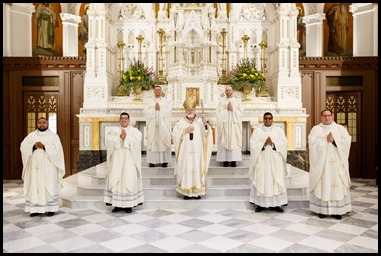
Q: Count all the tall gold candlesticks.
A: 6